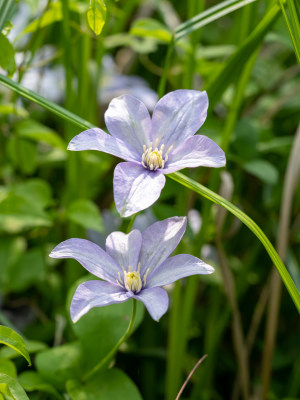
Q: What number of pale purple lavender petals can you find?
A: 11